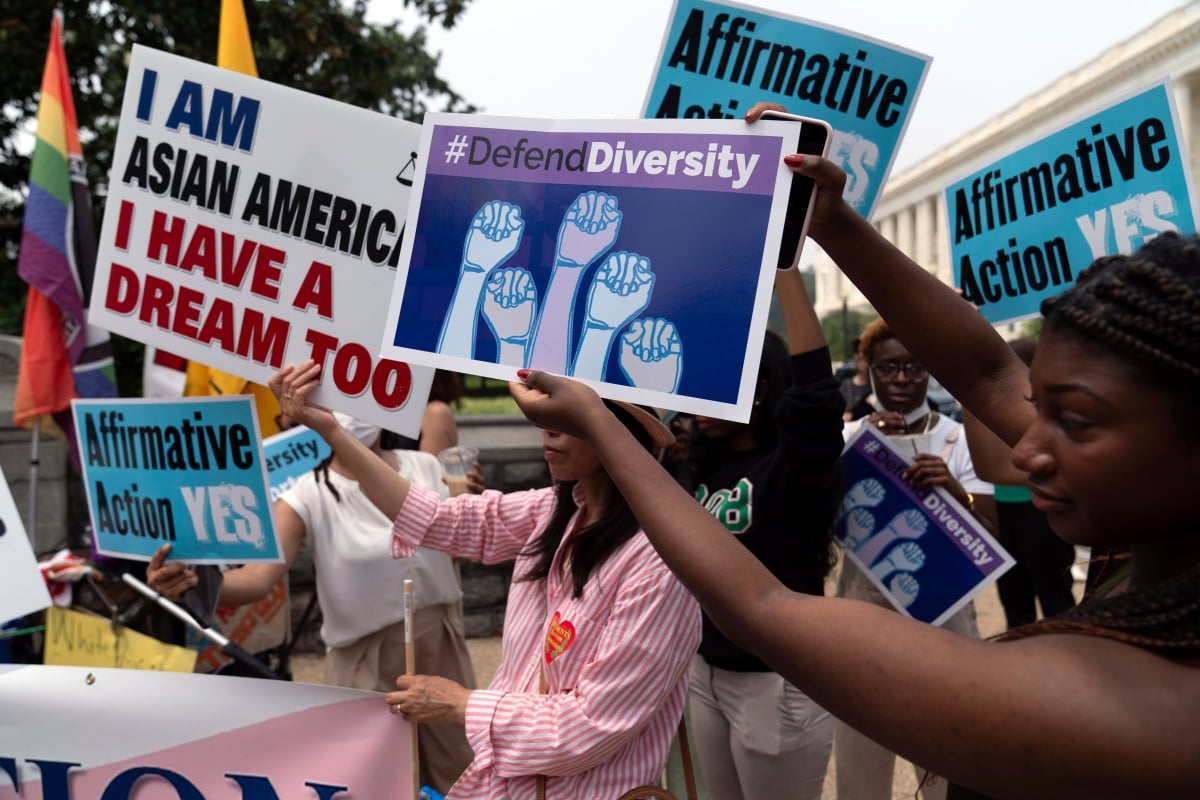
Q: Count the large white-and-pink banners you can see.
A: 1